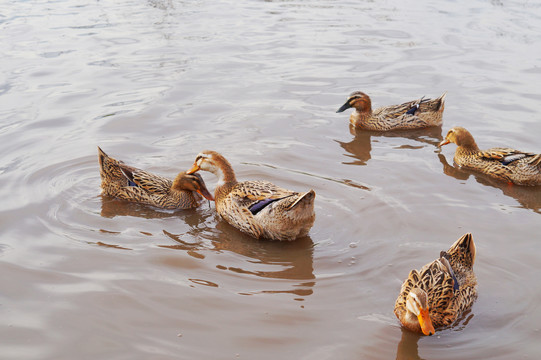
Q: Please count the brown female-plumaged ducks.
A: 5